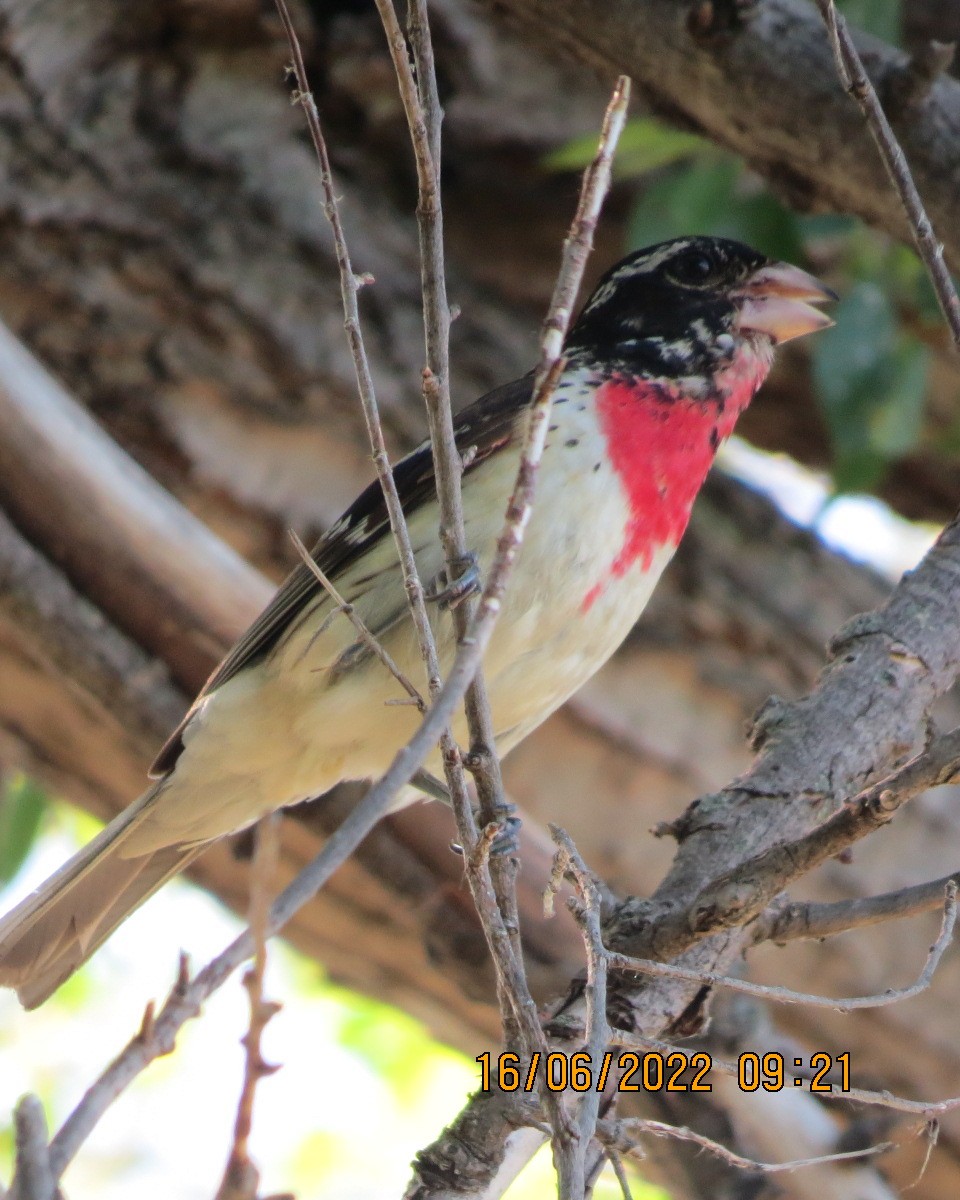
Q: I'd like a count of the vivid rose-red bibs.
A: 1